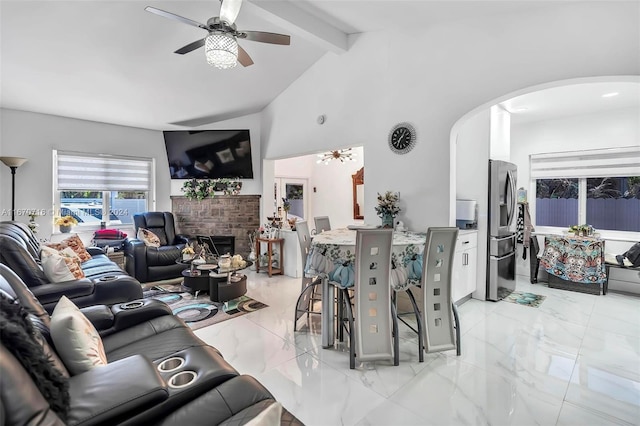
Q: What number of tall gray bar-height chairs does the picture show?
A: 4